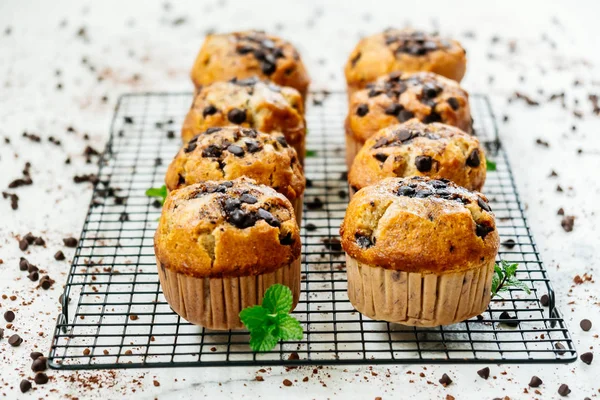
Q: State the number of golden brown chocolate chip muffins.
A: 8